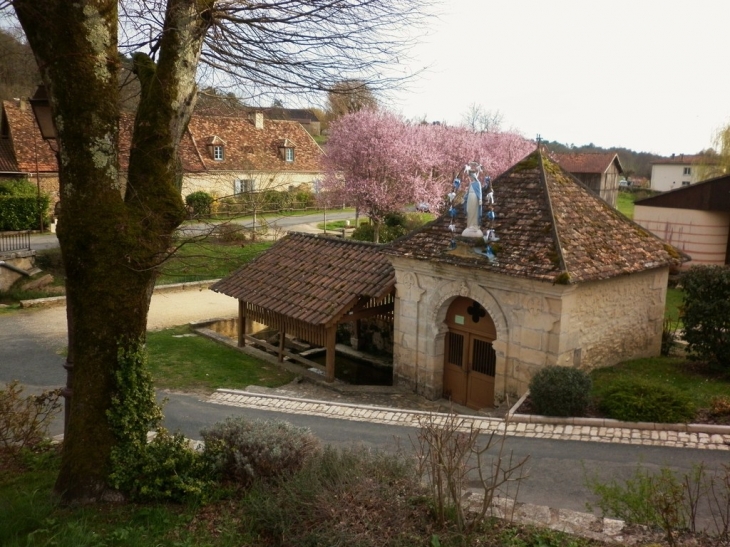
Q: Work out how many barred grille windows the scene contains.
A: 2